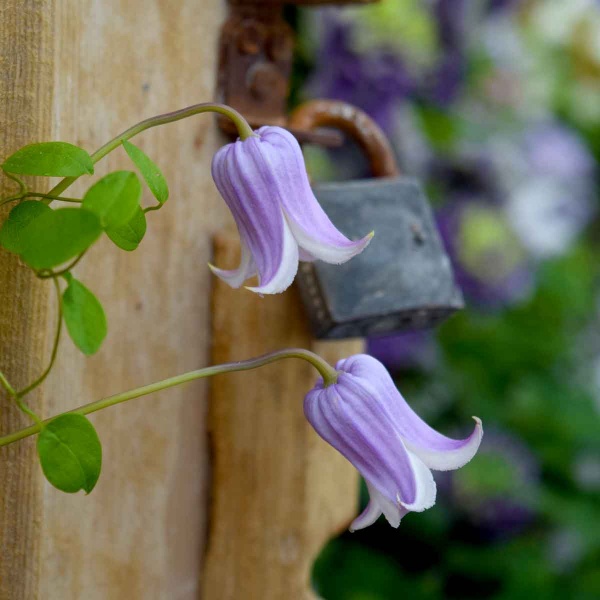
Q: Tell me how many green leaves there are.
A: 8